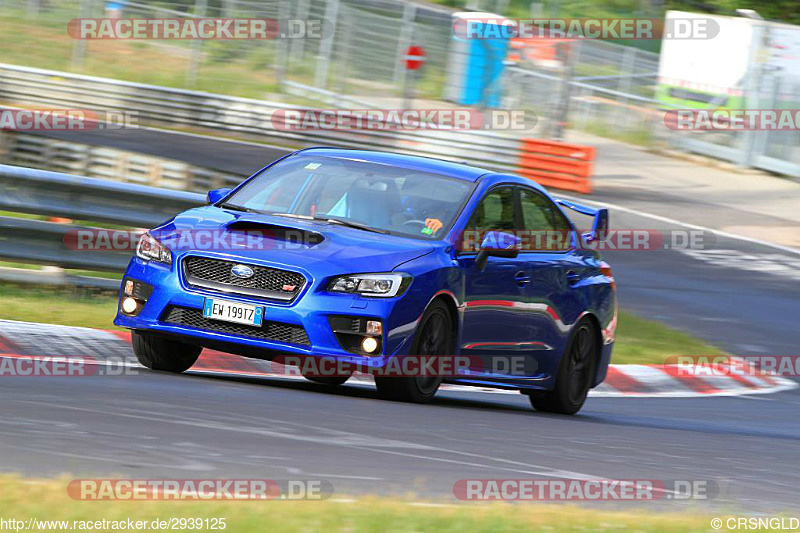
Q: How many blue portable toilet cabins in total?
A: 1